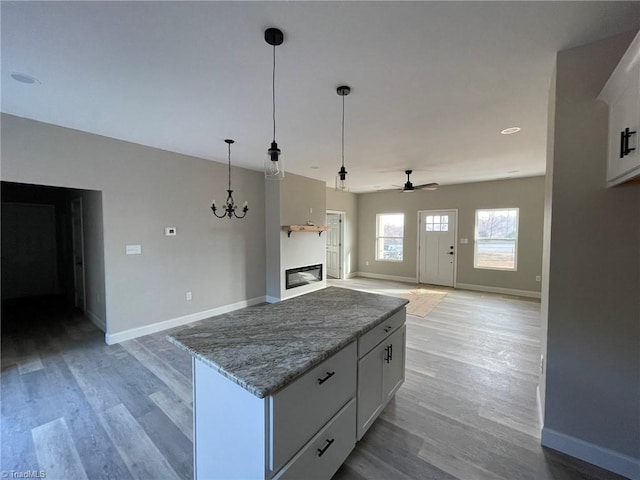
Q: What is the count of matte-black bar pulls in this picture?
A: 7